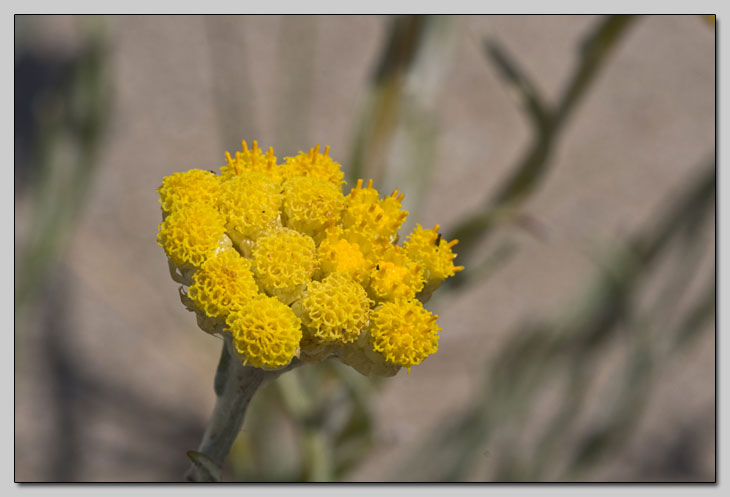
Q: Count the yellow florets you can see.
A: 15